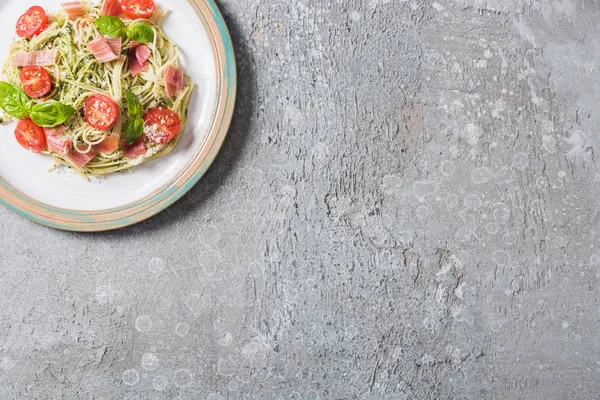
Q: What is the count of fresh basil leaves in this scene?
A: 6